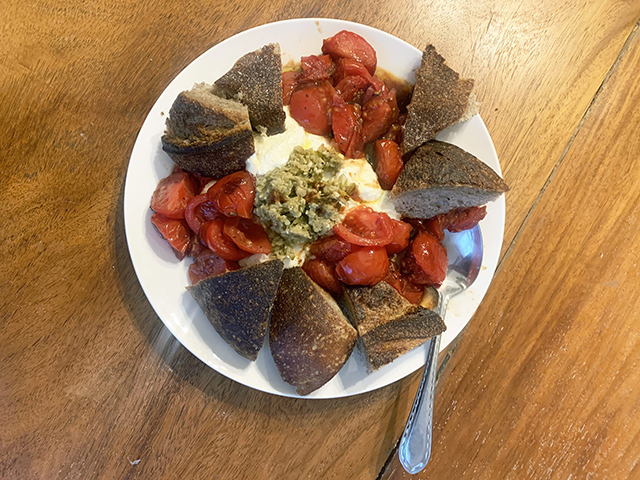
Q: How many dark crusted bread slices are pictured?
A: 7